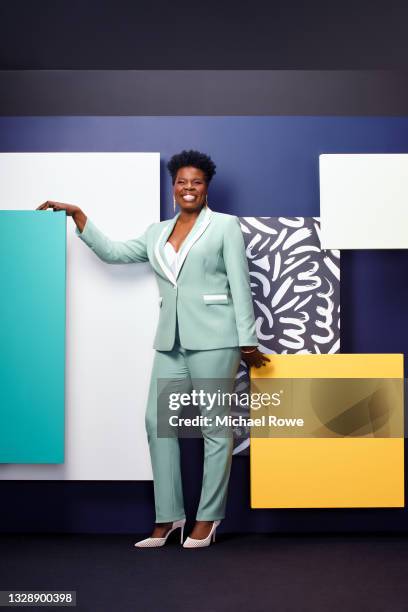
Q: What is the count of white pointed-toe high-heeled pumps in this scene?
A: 2